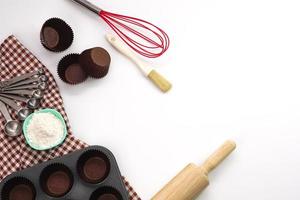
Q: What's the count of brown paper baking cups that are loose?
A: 3